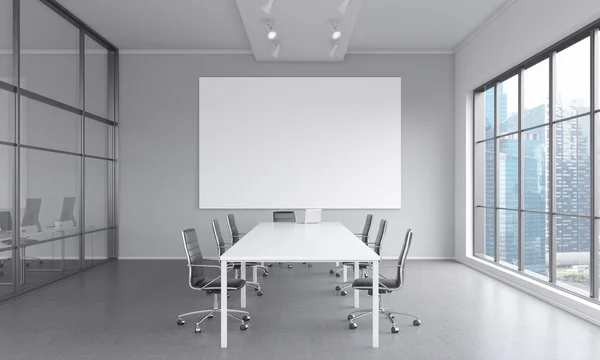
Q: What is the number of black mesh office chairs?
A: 7